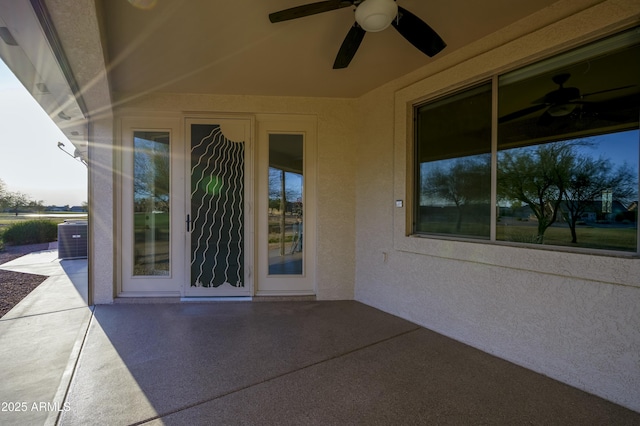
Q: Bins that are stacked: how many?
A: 0